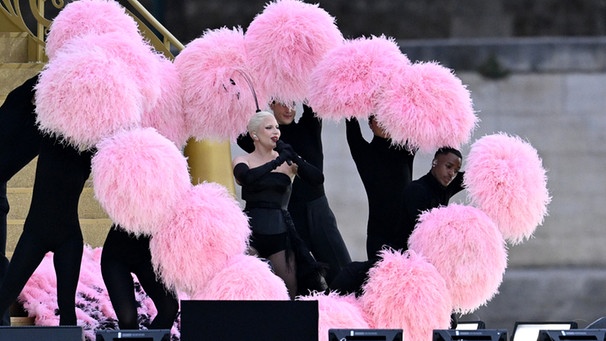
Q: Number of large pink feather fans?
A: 15